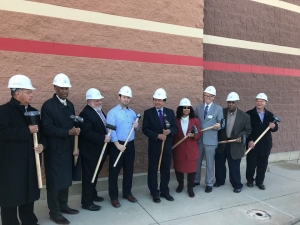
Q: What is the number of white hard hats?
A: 9